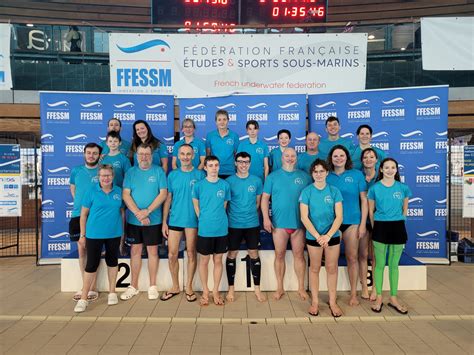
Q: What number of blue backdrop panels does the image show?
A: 3